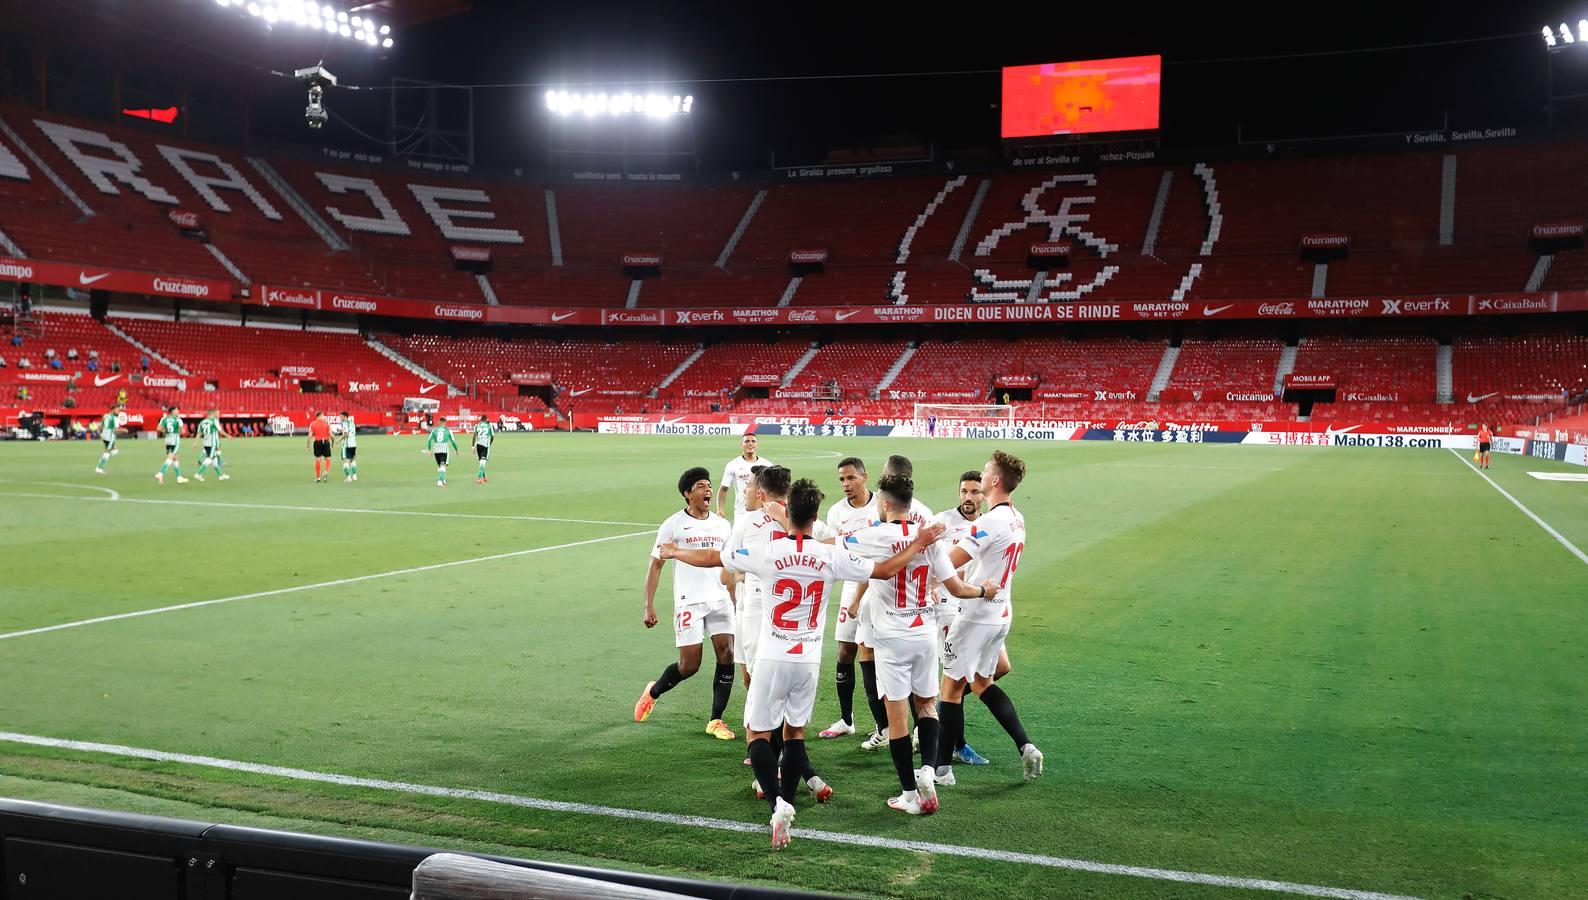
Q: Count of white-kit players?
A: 10